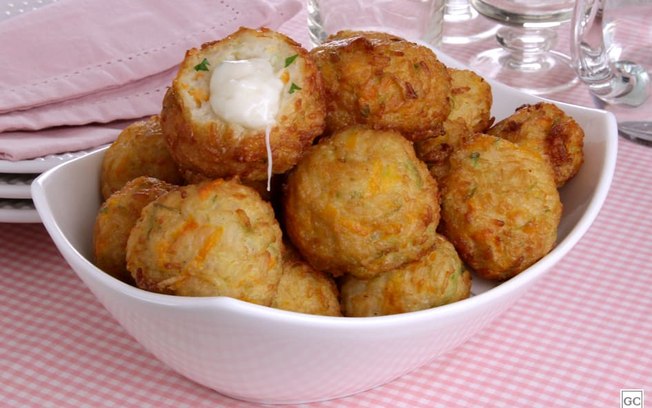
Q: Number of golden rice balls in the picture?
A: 11